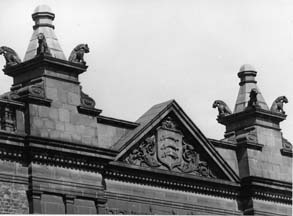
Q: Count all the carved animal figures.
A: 6